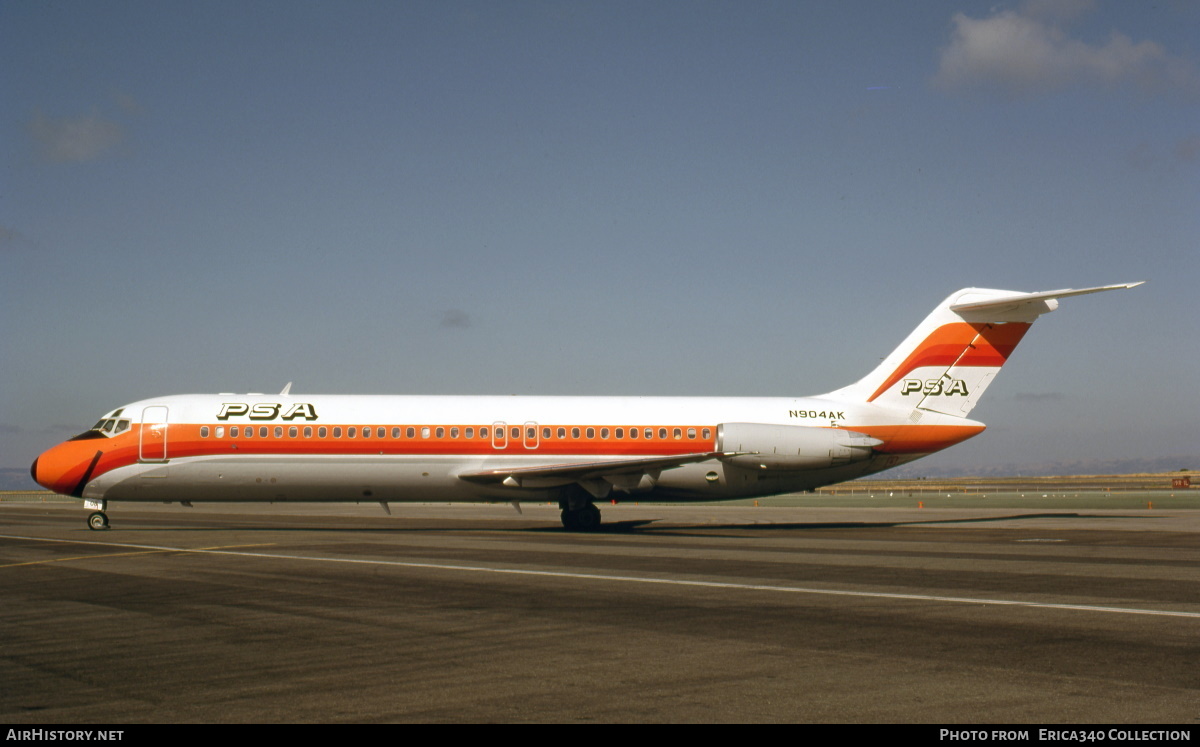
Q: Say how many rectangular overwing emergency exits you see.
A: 2